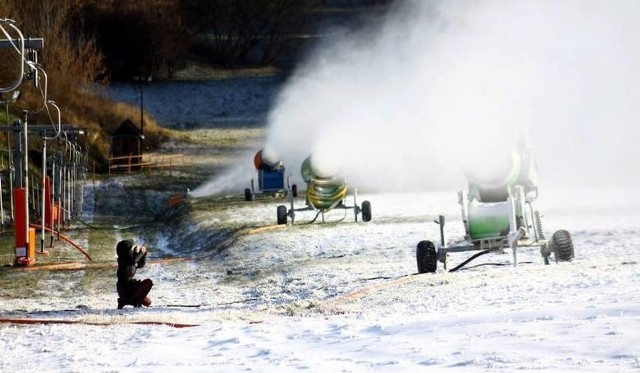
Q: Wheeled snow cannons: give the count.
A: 3